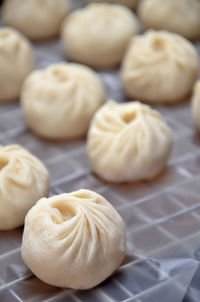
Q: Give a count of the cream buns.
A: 11